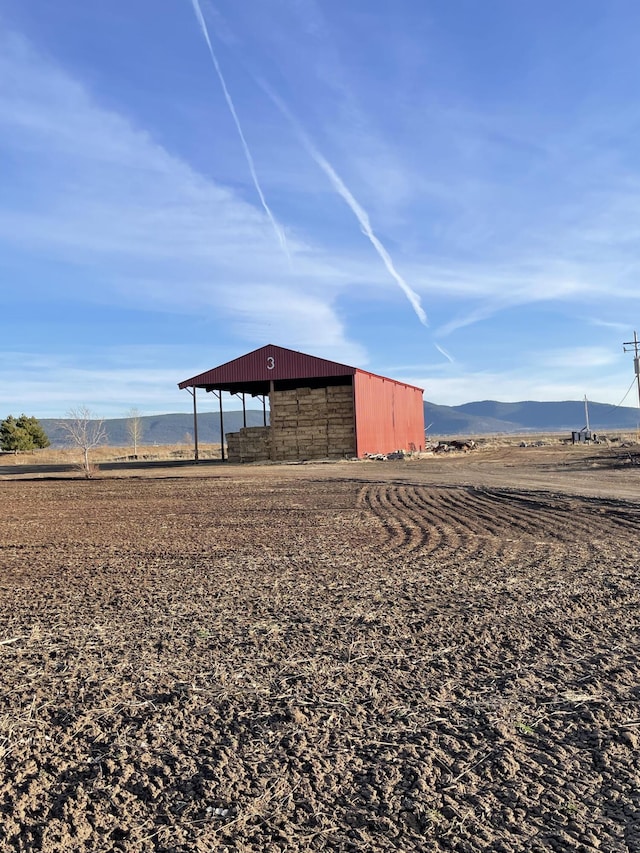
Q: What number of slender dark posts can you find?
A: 4